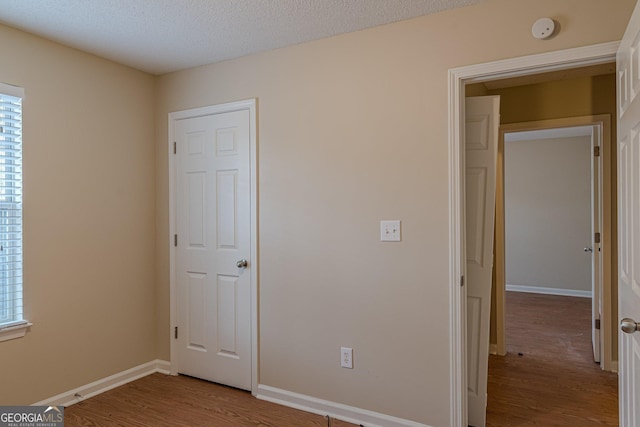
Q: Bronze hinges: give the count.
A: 6